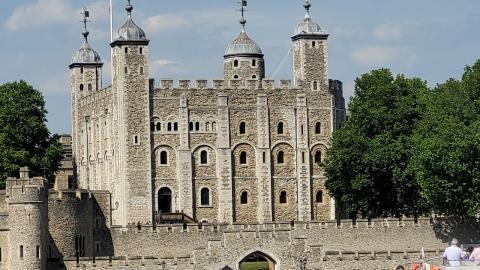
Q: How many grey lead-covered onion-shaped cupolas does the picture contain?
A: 4